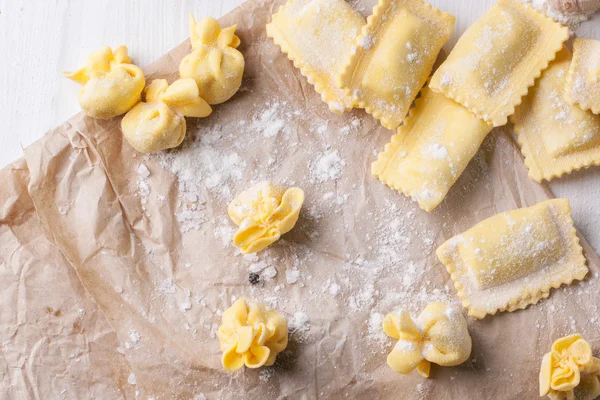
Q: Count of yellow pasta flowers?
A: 7